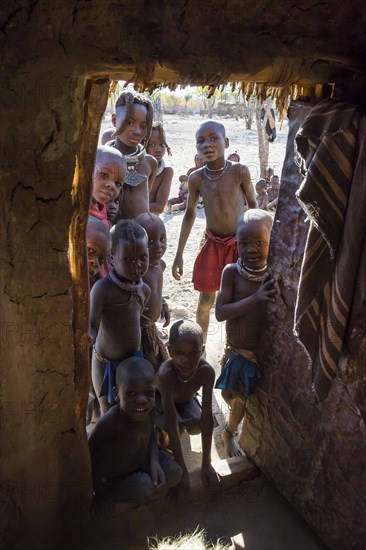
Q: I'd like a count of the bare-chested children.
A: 8